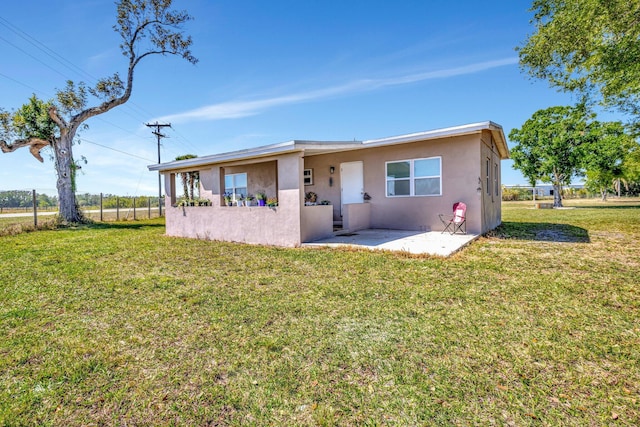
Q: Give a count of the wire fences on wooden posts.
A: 1